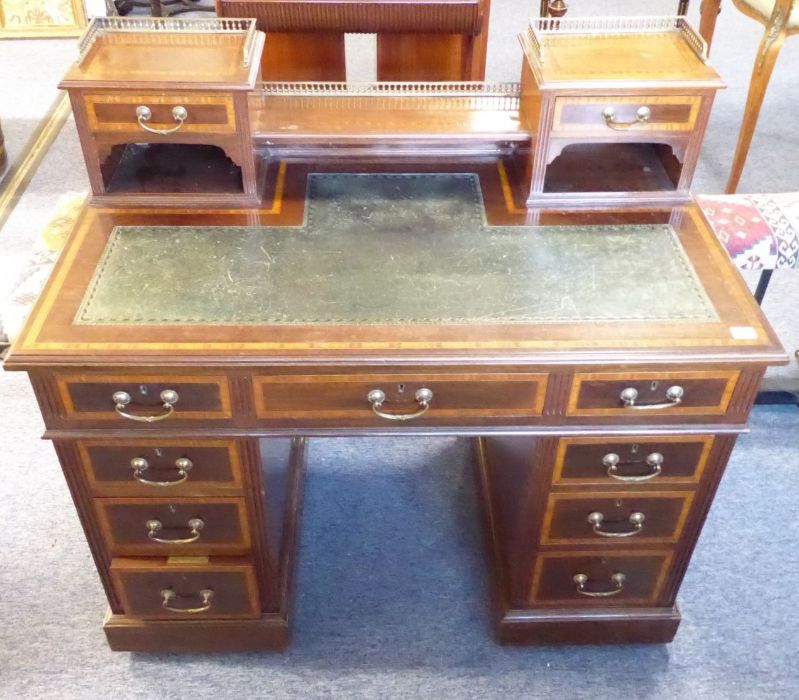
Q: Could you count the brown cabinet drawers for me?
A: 11